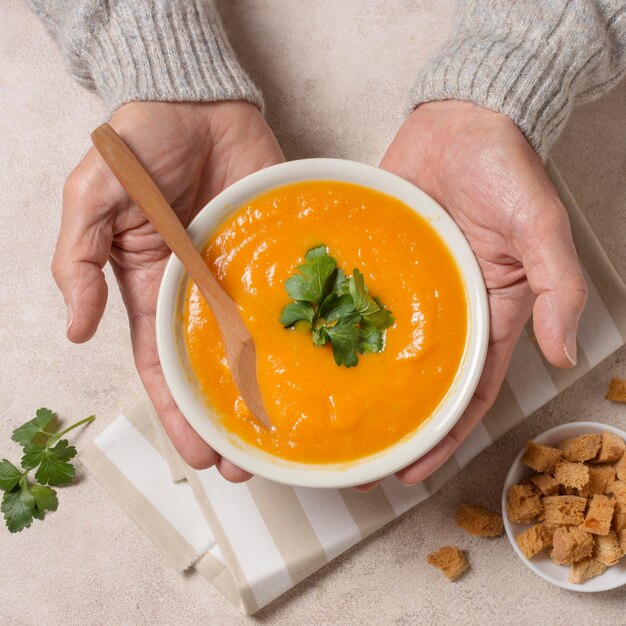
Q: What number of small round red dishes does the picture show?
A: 0